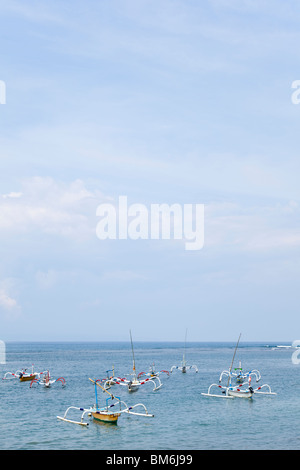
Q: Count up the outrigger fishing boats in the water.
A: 9